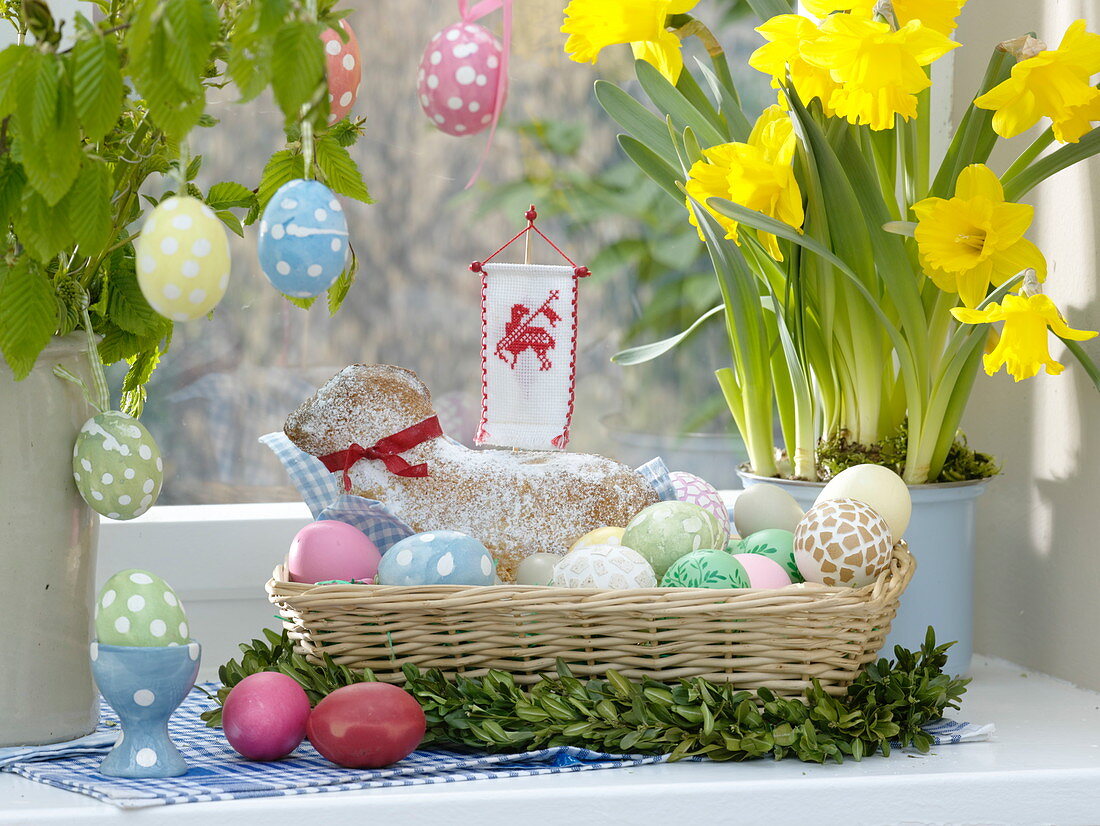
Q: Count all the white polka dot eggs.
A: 9